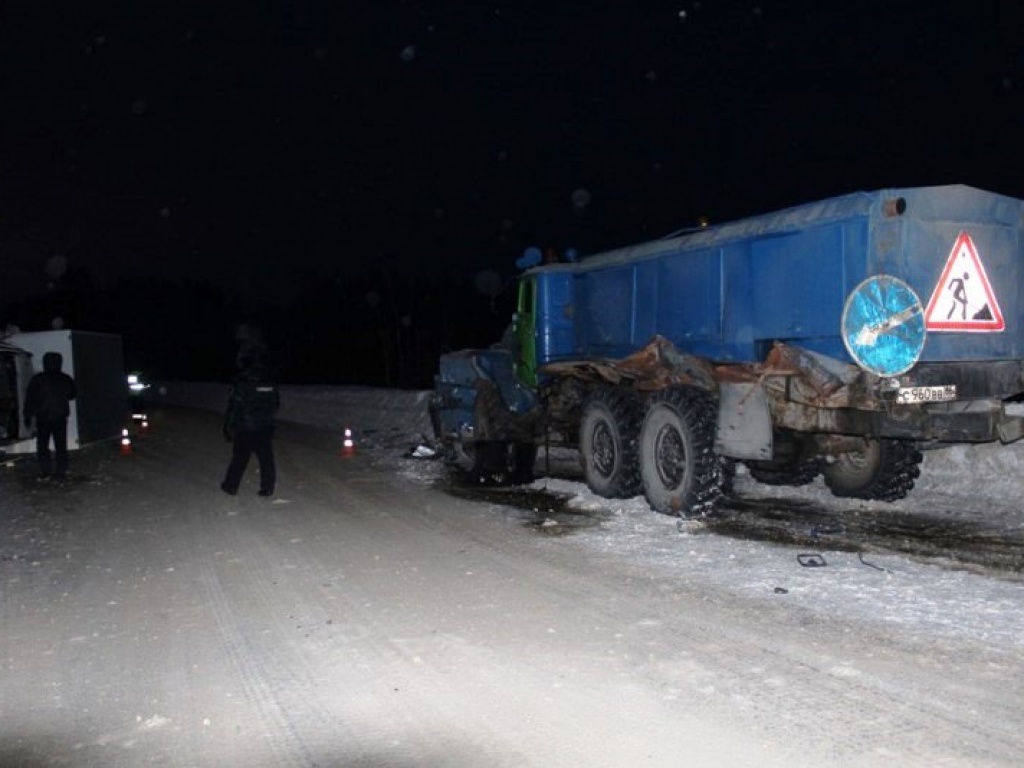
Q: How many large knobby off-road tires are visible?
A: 4